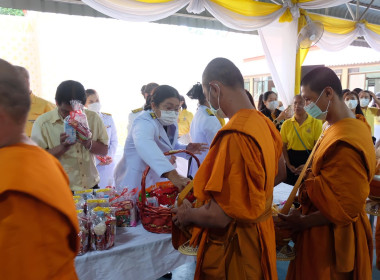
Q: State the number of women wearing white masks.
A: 5